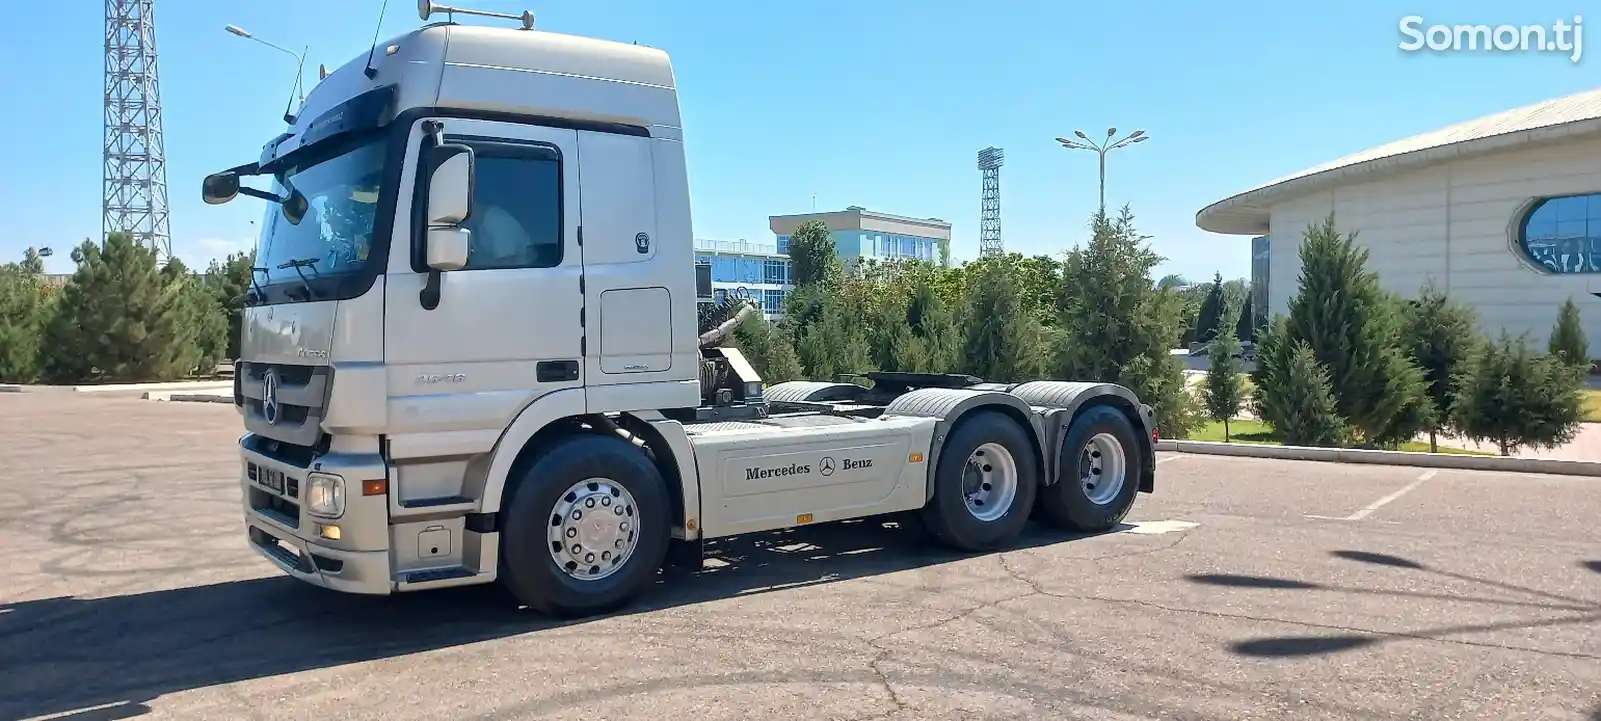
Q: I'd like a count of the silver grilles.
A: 1